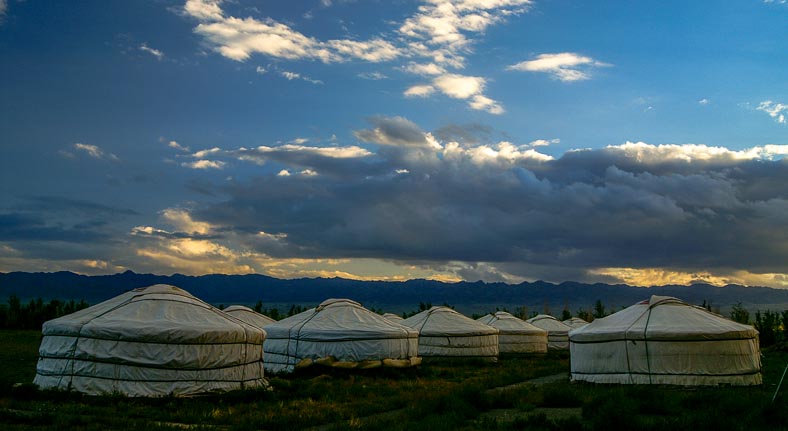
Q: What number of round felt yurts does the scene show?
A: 9